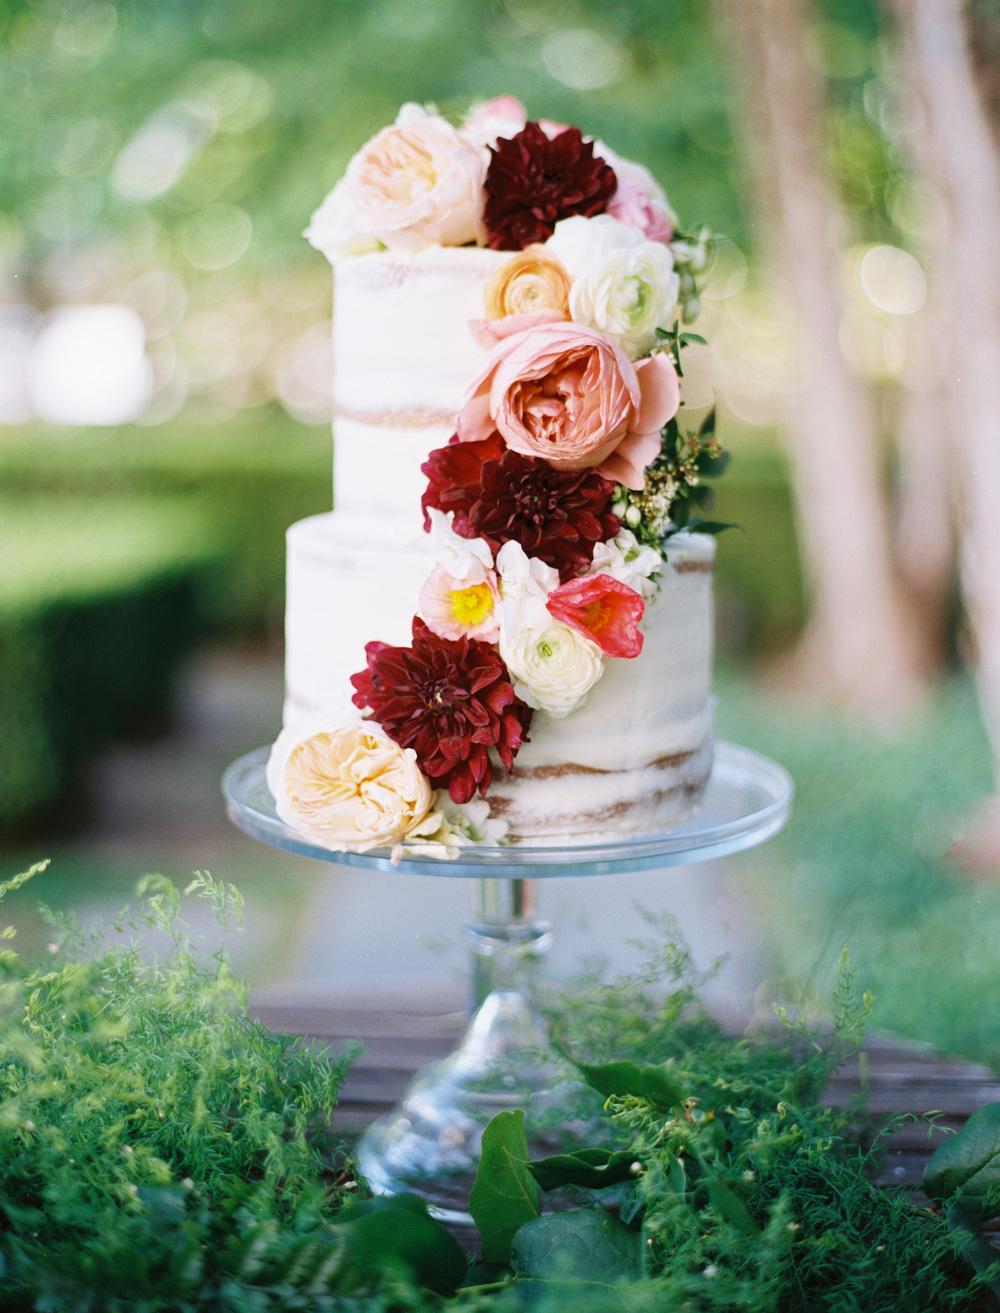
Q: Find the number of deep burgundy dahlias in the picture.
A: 3